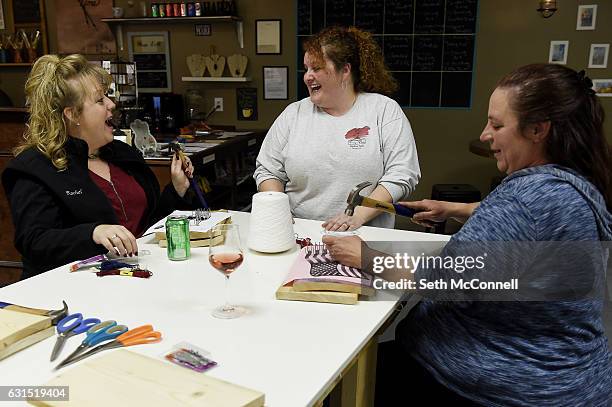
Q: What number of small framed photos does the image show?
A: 4